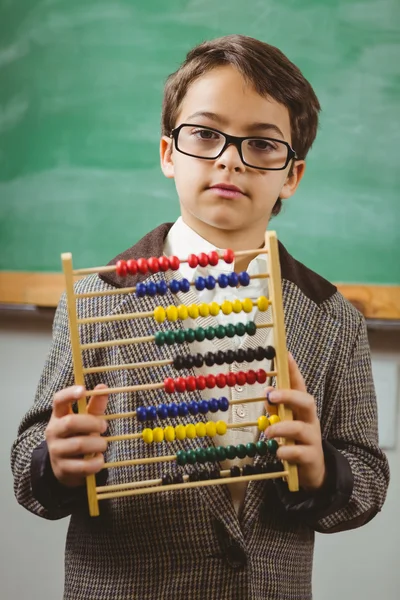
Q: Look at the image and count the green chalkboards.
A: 1